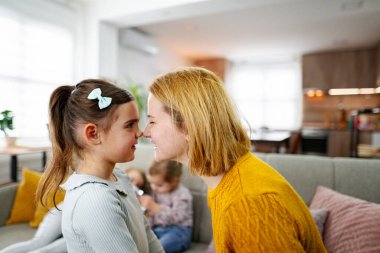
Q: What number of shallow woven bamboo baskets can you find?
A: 0